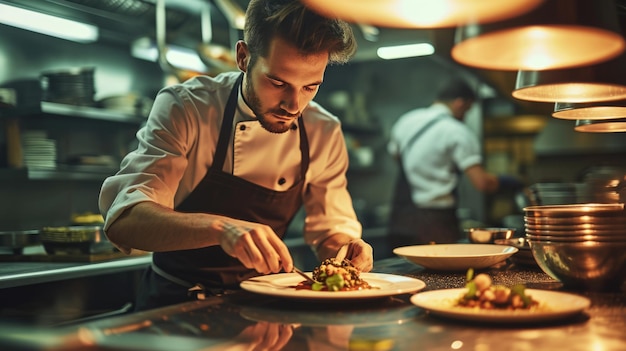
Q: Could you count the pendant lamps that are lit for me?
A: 5